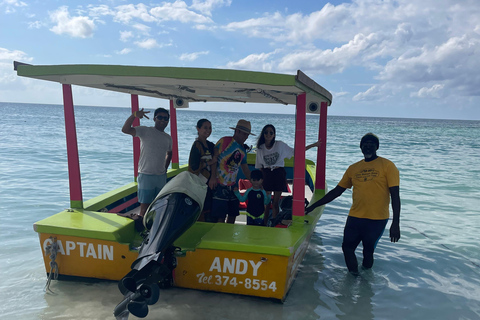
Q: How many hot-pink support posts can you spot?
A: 5